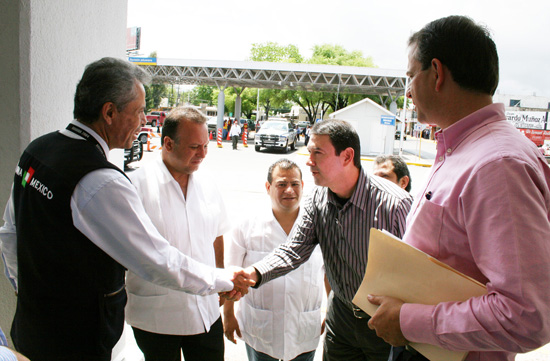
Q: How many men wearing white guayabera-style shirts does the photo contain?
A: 2